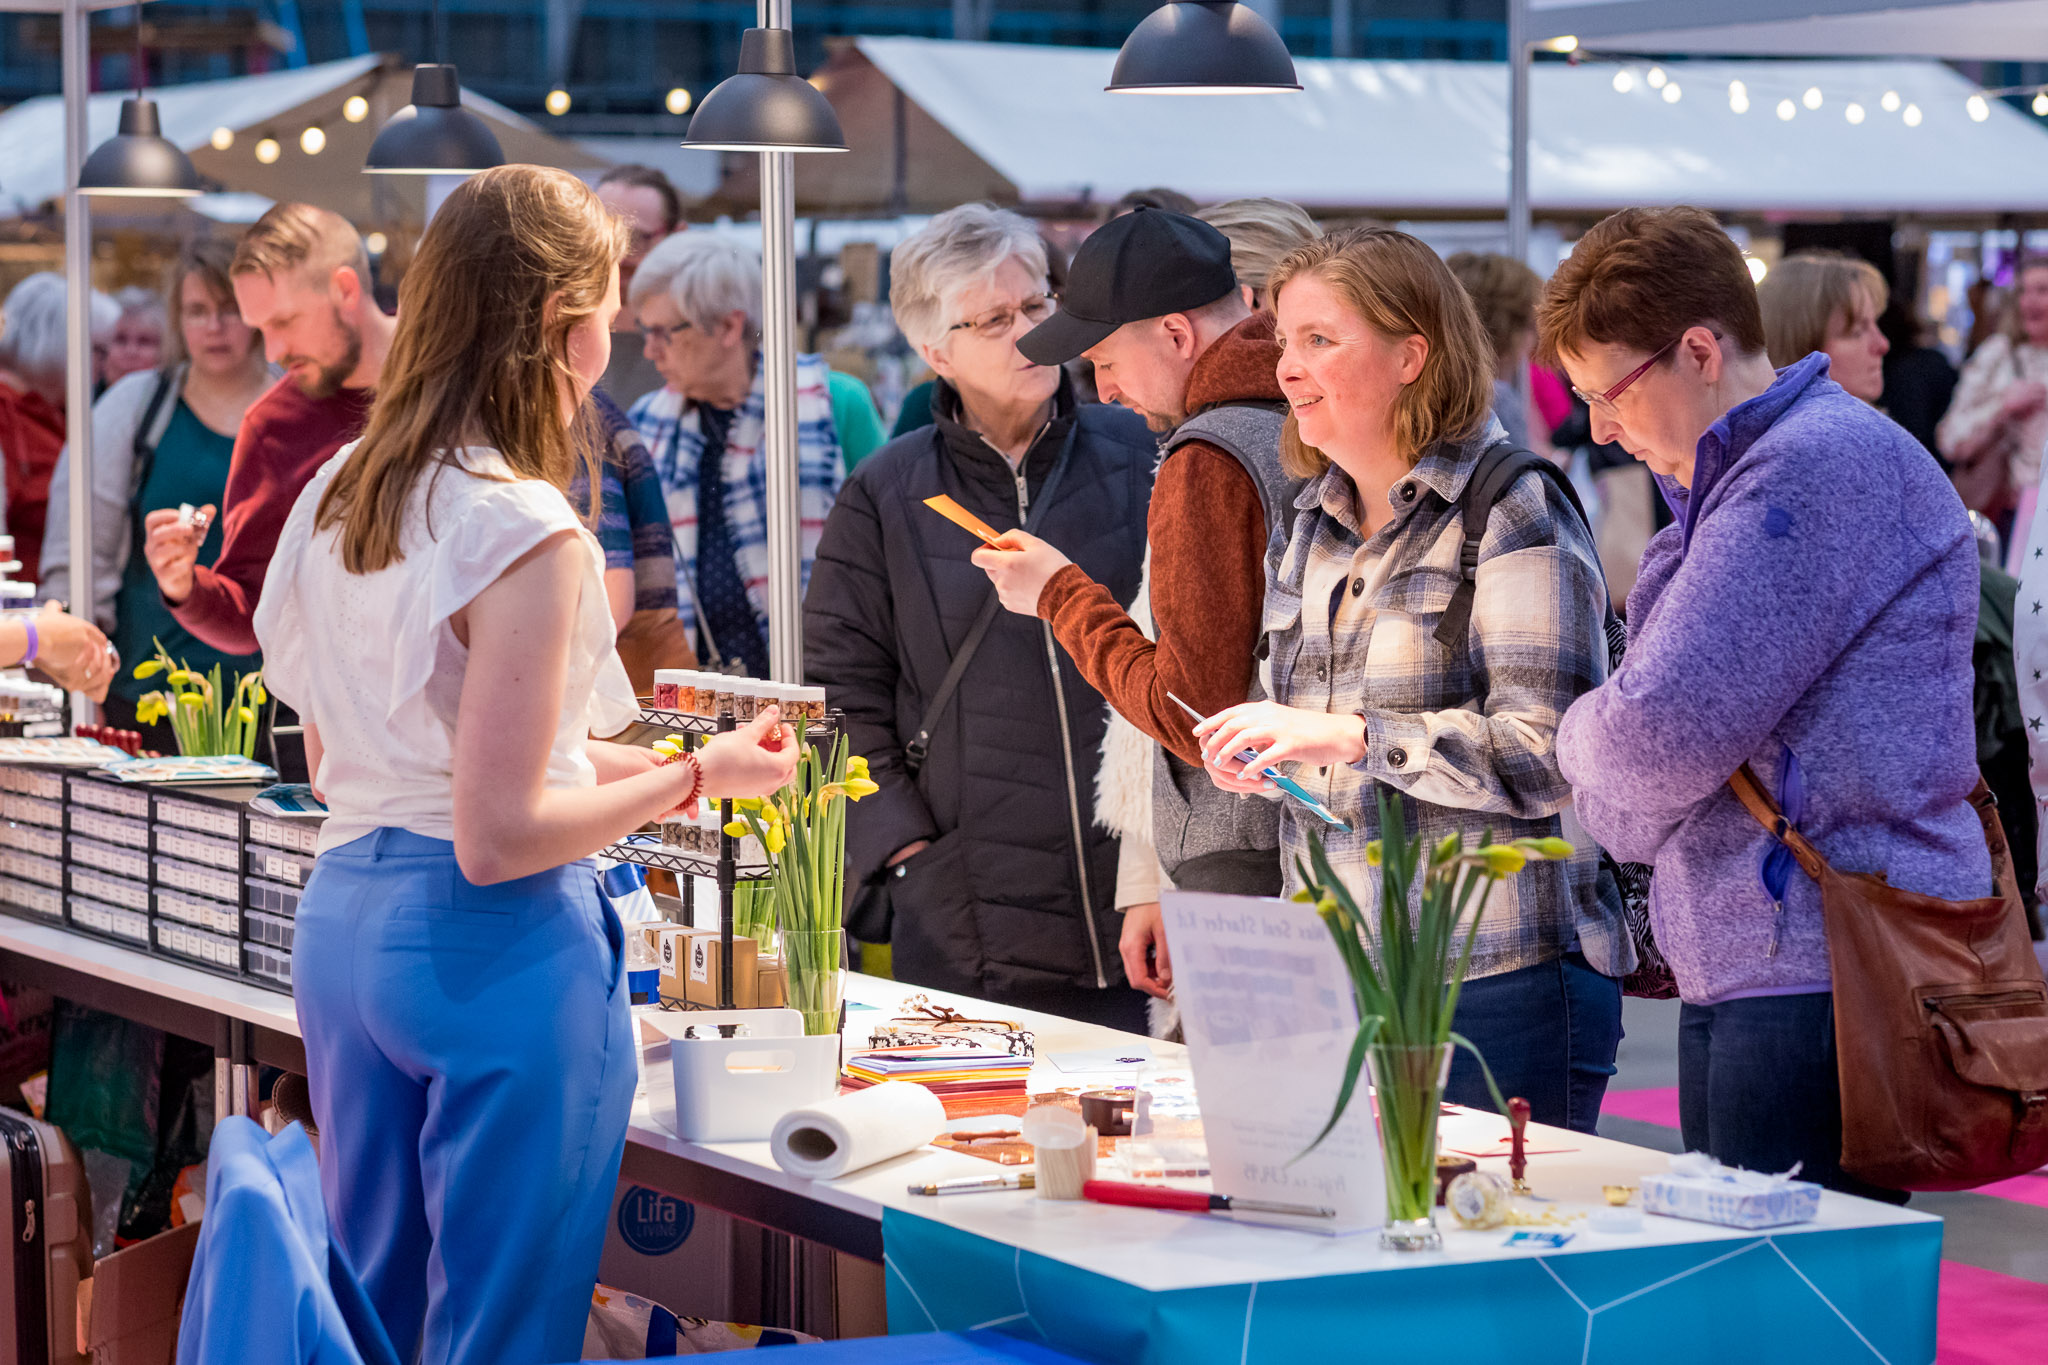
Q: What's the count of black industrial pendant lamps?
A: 4